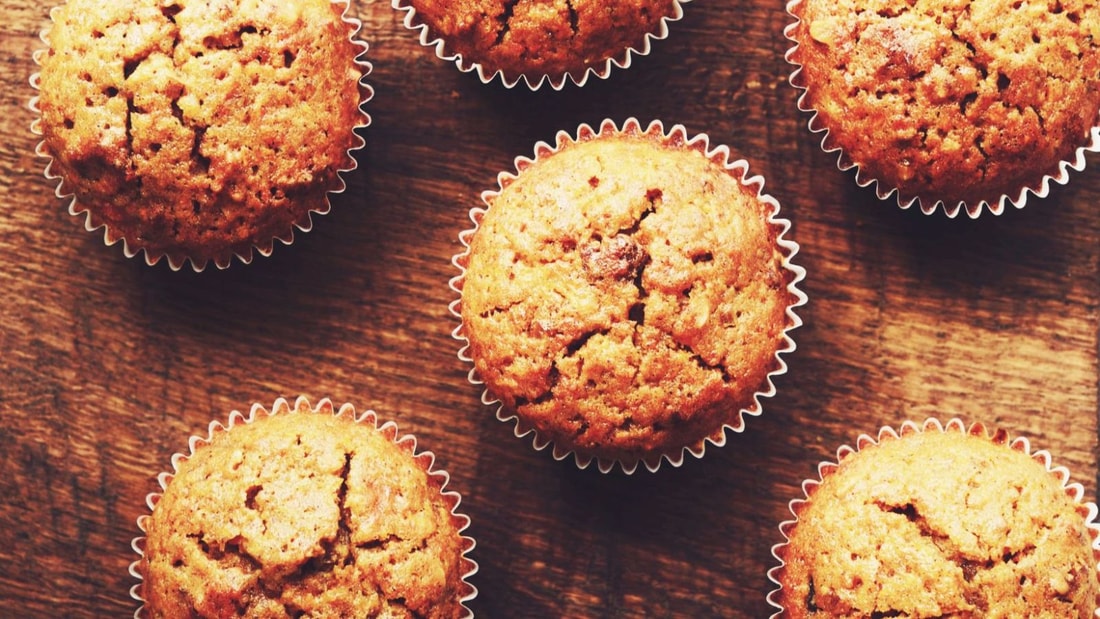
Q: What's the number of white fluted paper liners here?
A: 6